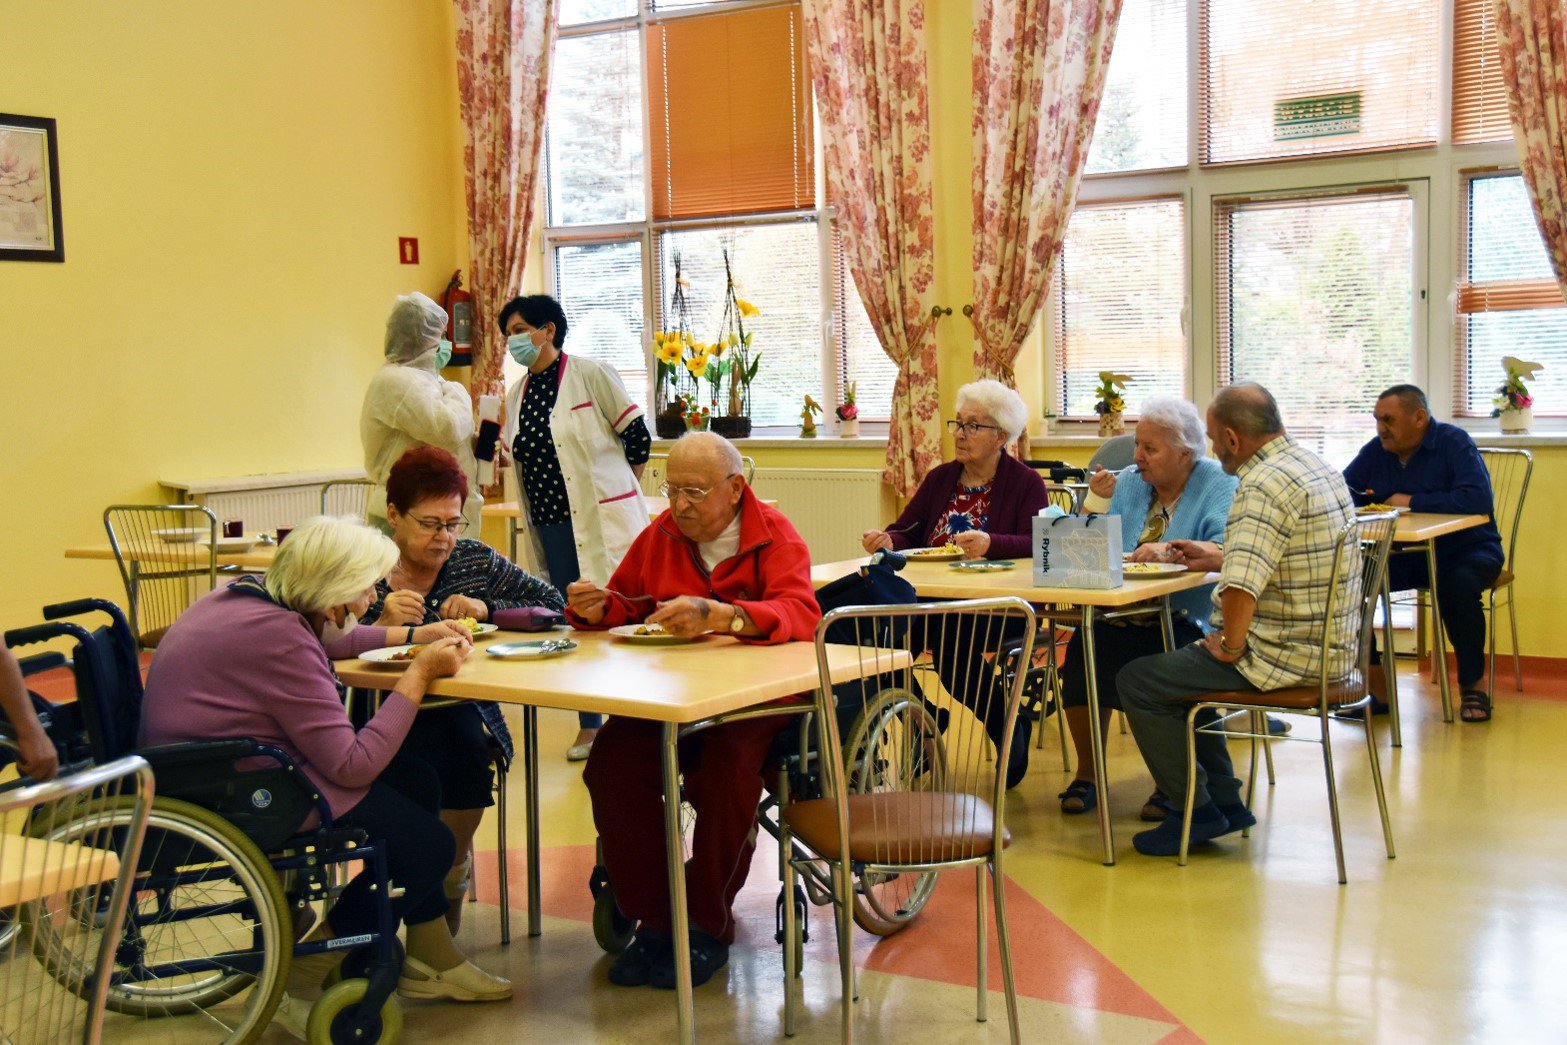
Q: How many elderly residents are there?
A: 7